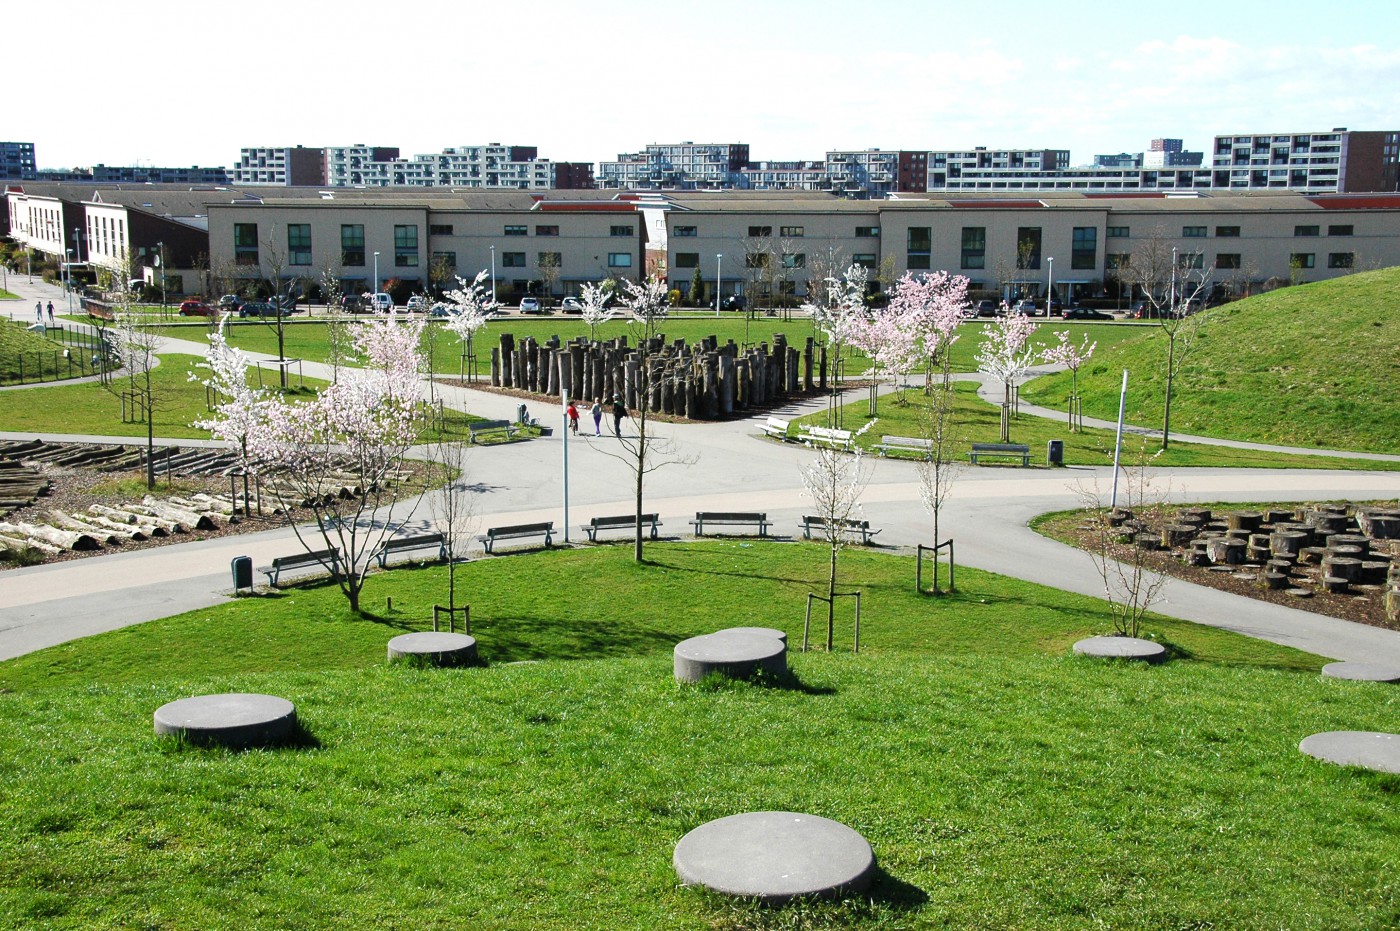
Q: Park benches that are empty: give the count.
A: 11